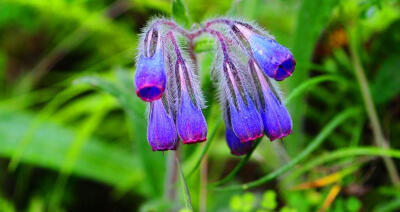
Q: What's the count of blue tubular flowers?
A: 7